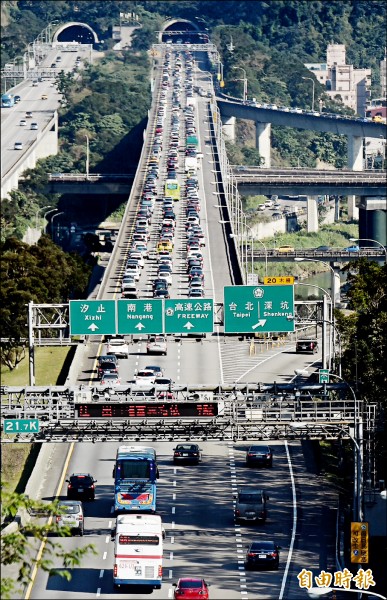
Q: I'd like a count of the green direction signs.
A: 4